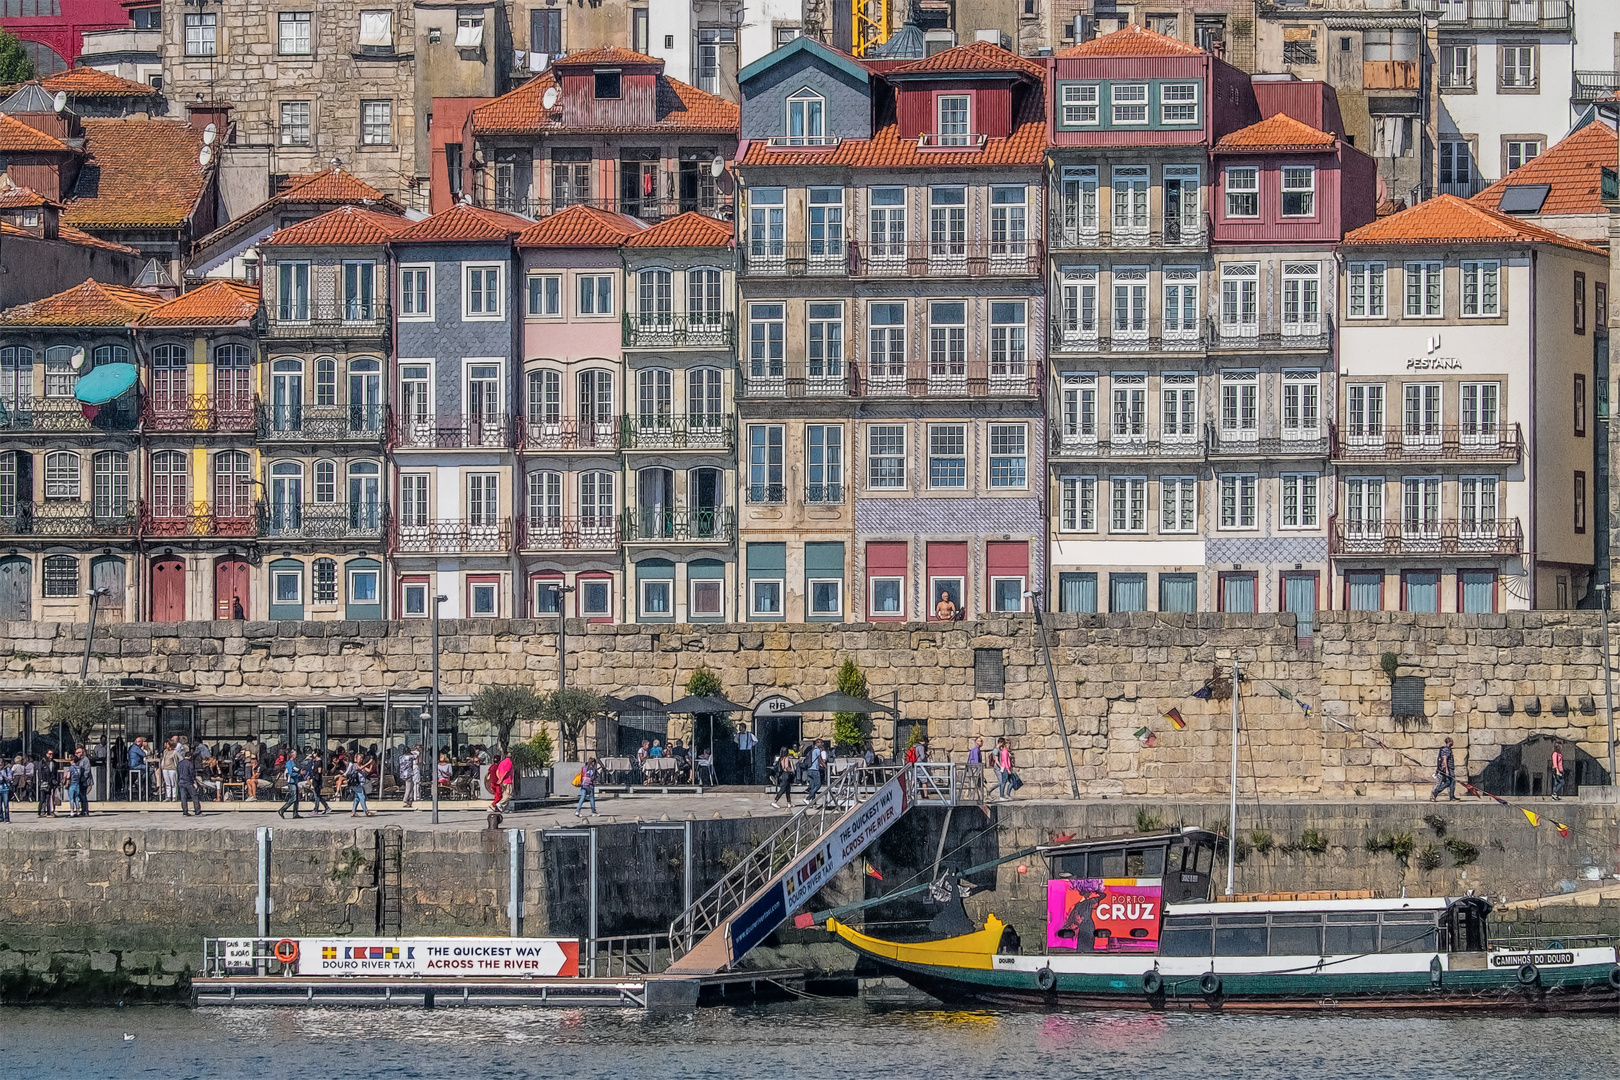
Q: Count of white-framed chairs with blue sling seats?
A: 0